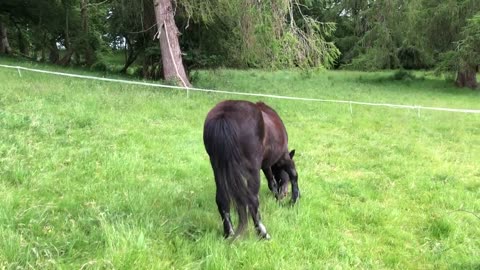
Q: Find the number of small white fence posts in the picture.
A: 4